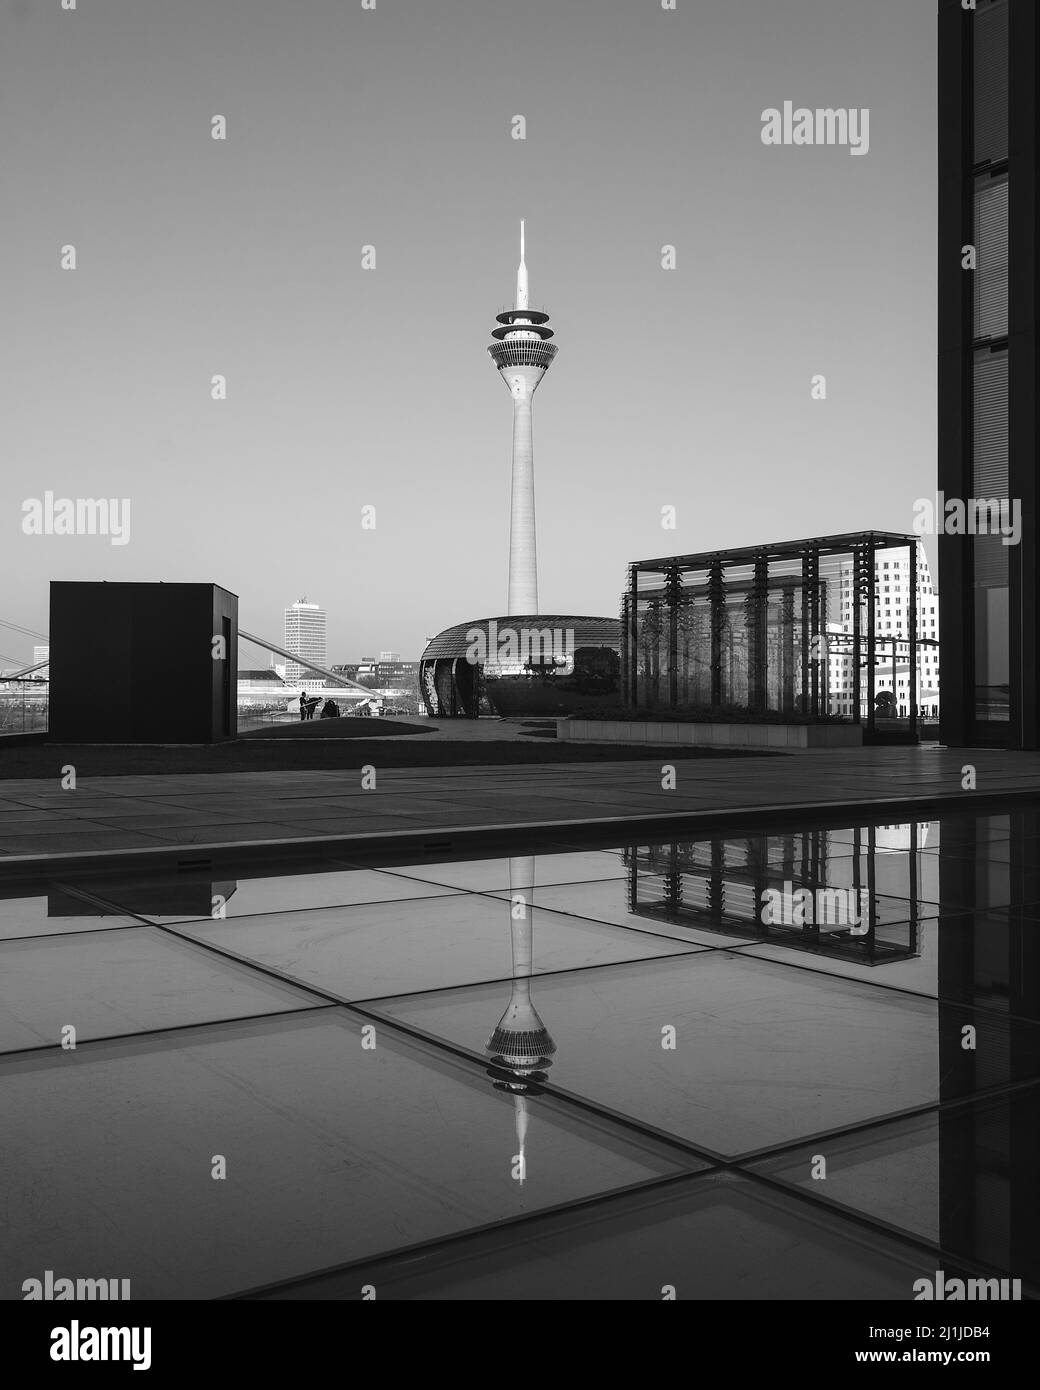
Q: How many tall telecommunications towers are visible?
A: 1